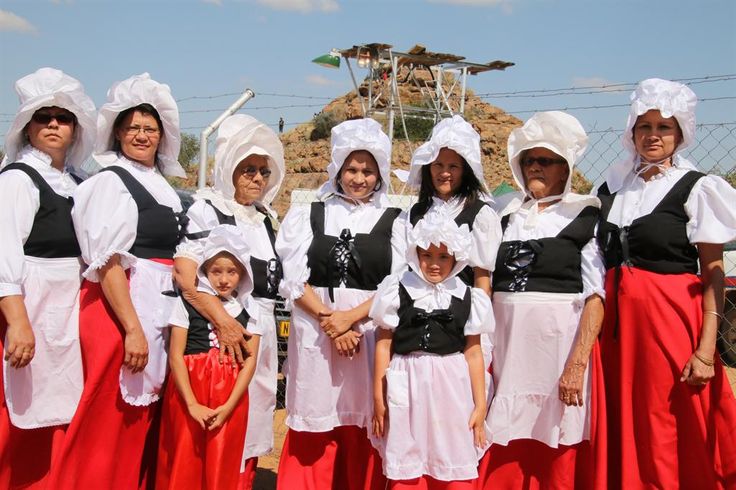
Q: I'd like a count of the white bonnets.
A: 9